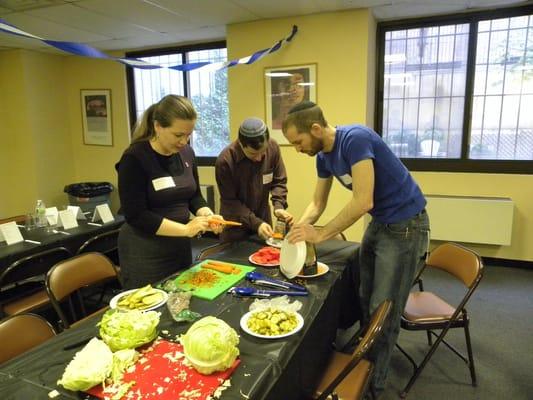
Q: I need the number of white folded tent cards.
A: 5